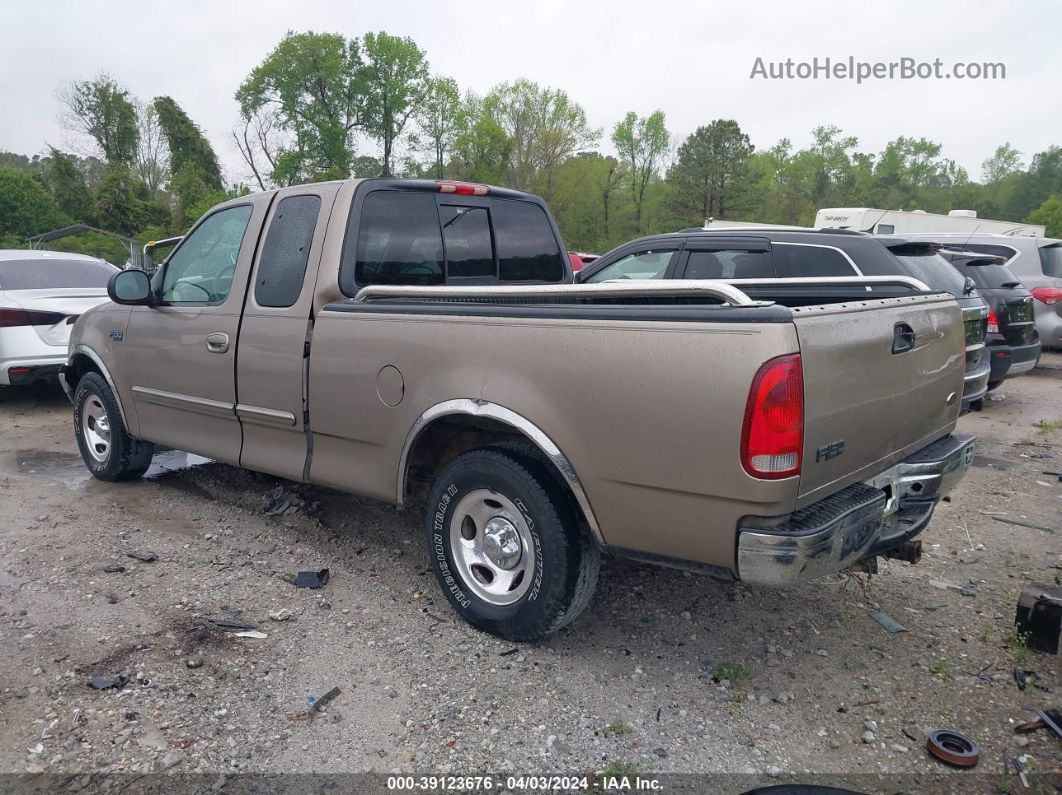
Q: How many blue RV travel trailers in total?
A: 0